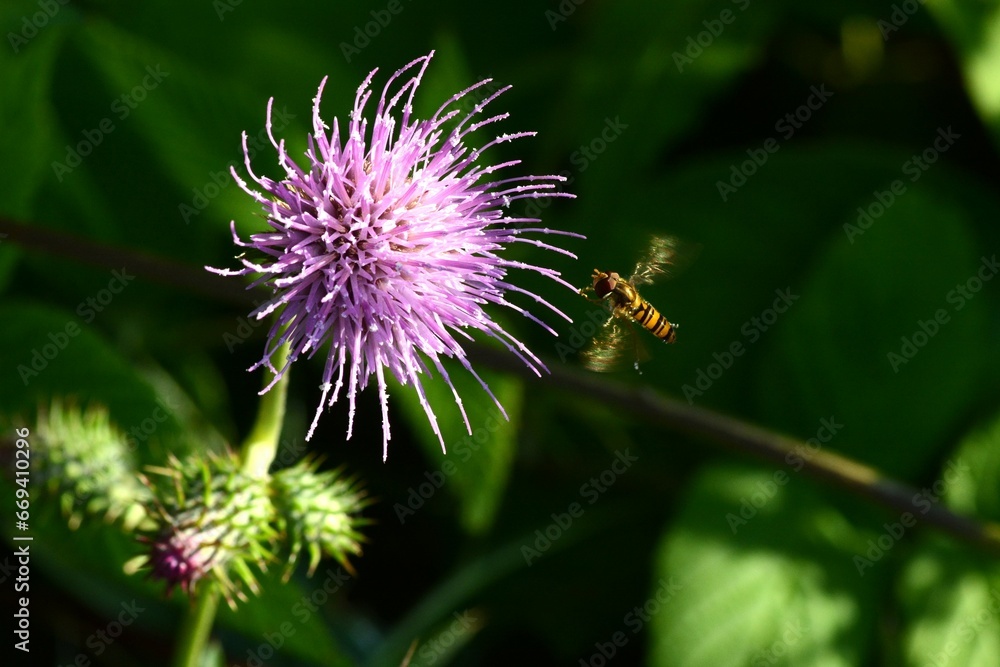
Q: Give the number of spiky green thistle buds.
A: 3